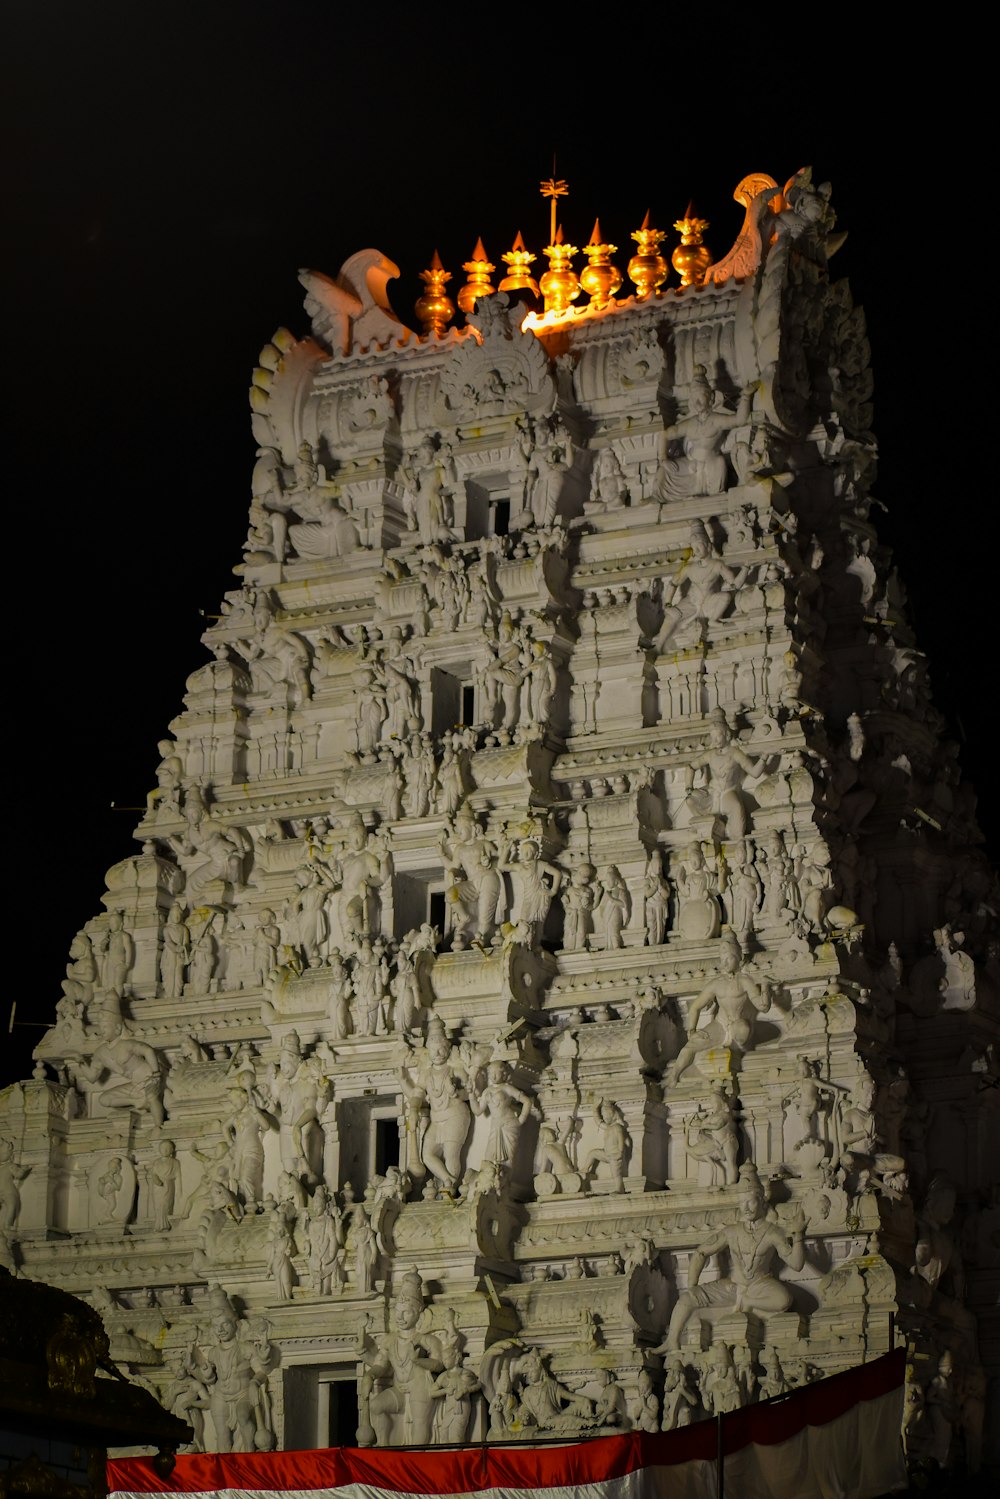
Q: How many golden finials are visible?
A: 7